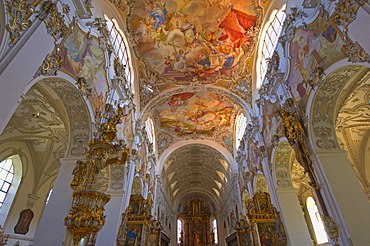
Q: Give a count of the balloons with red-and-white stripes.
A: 0